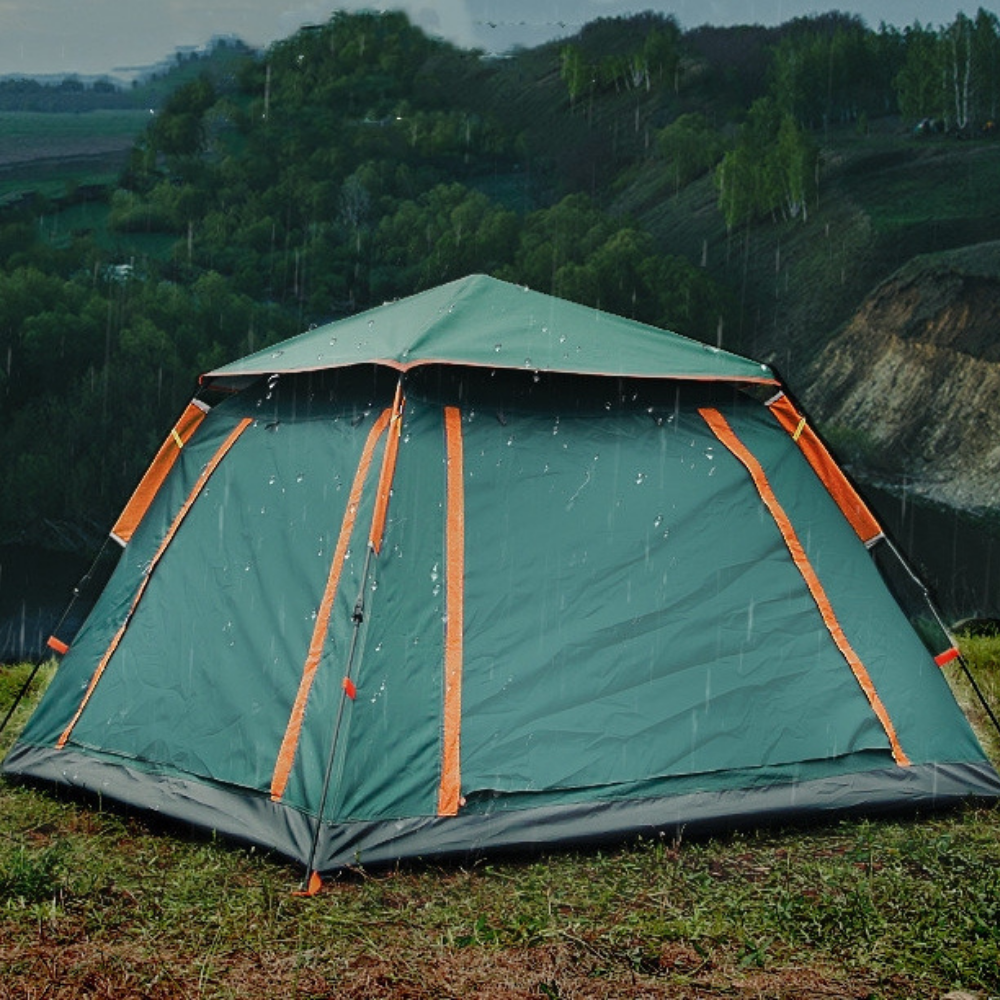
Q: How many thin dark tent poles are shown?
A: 3